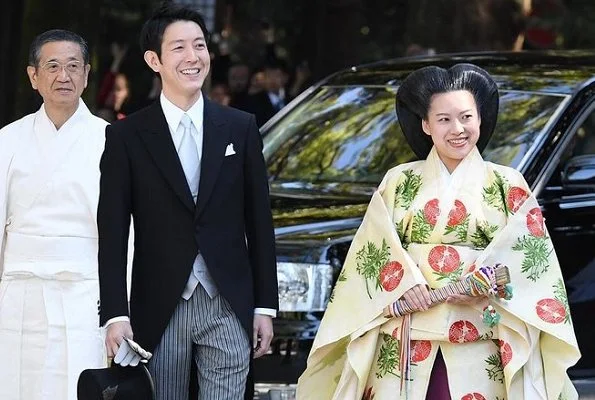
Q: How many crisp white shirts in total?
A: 1